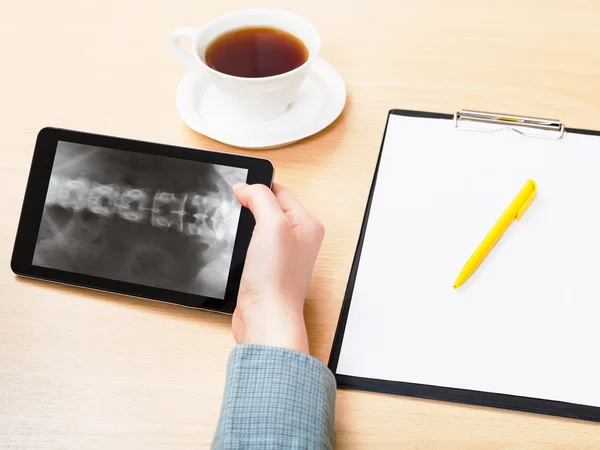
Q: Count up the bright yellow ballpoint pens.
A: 1